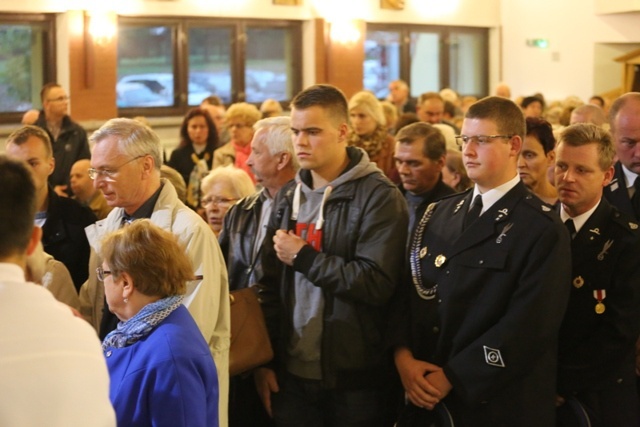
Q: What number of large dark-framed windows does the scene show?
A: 3